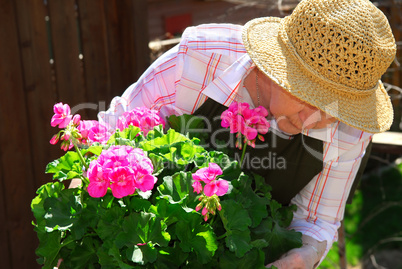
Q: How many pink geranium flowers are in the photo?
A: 6